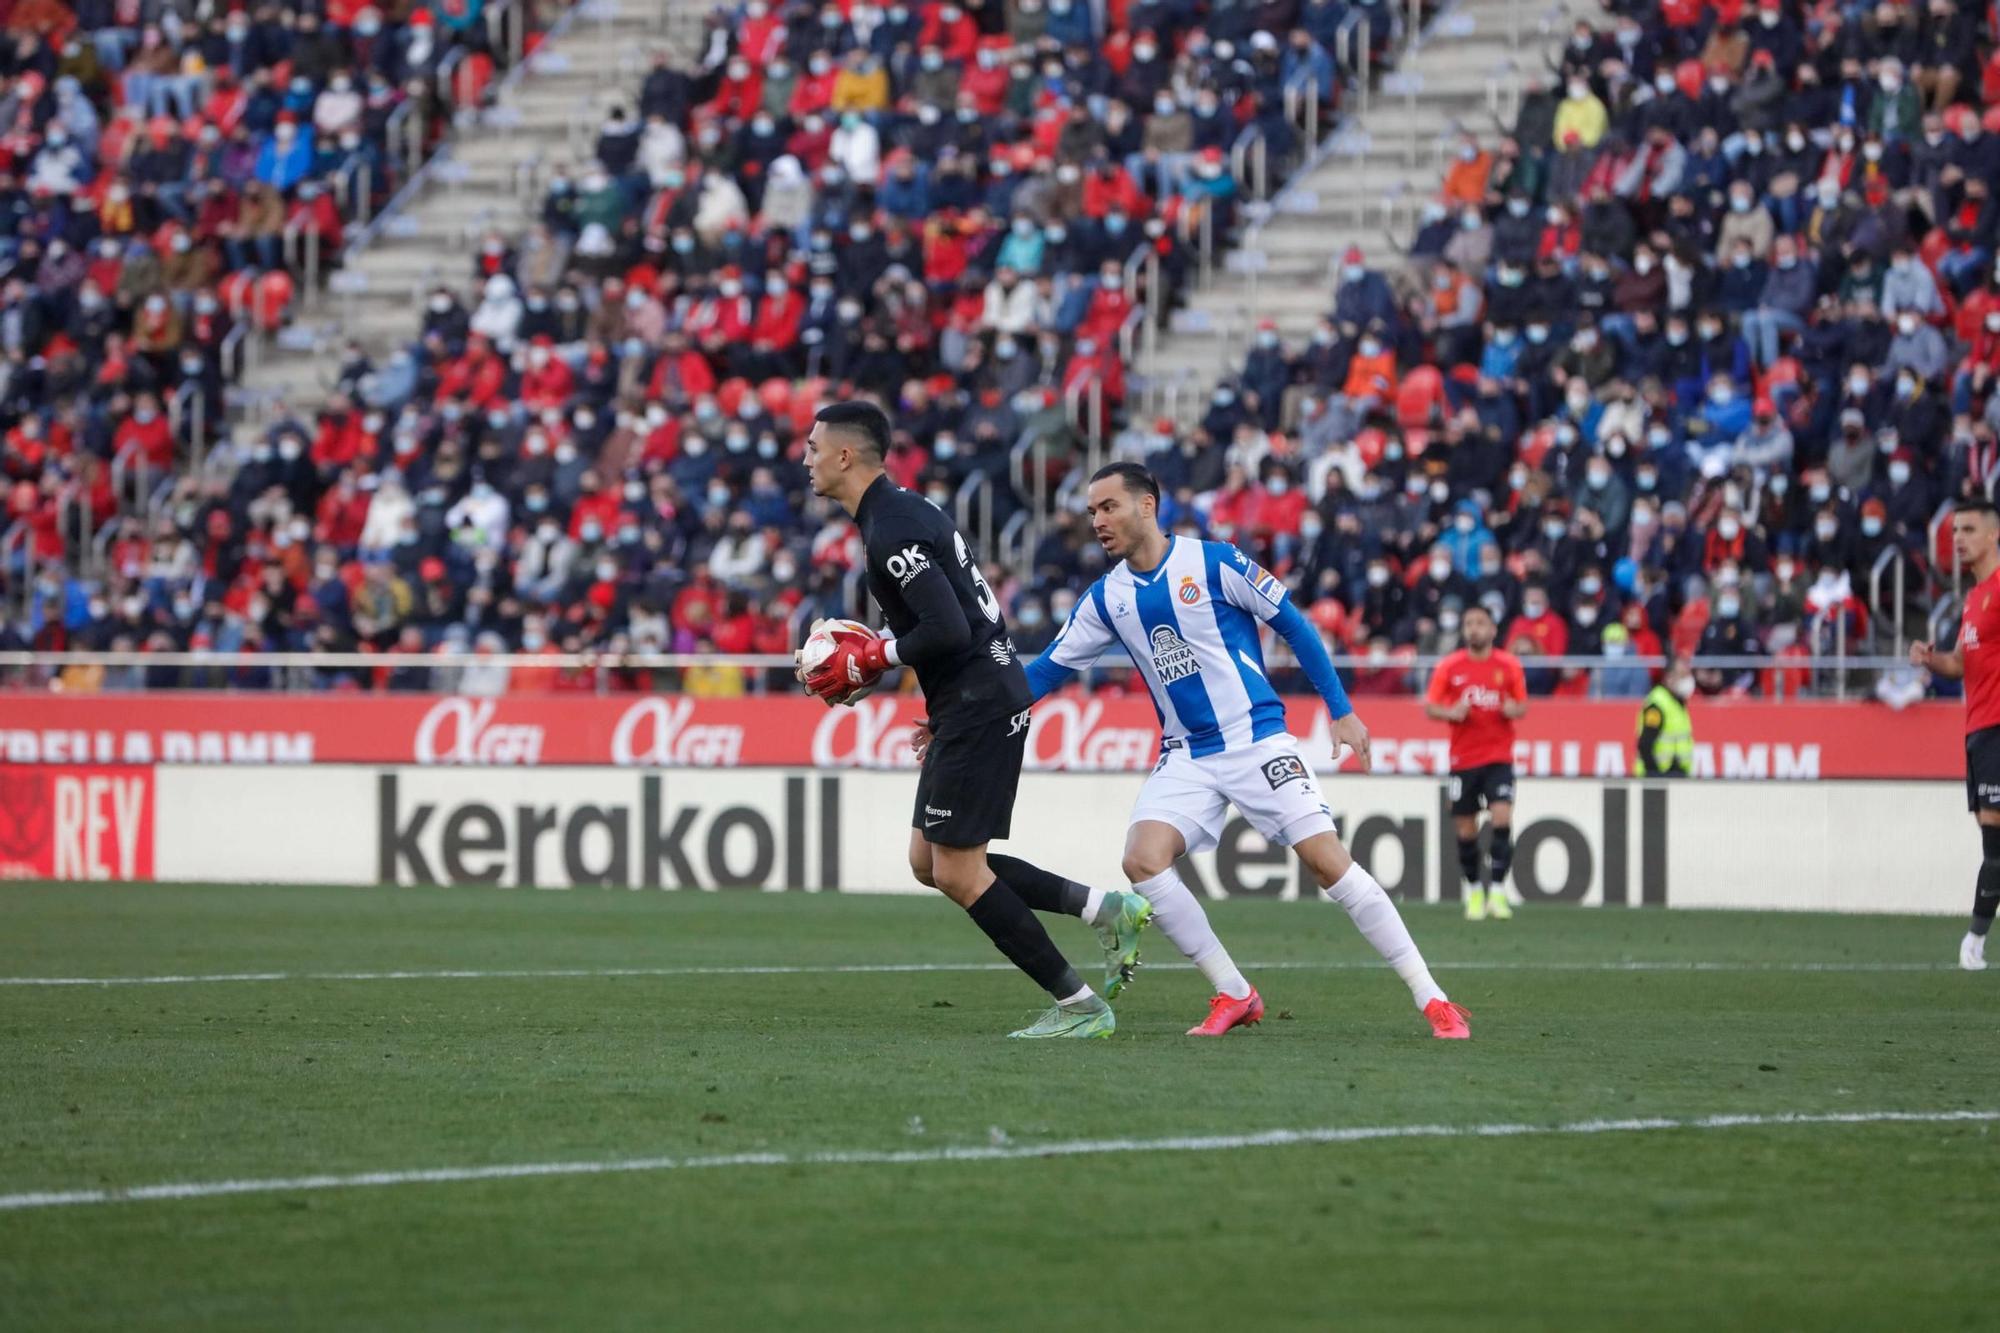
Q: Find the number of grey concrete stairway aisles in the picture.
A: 2